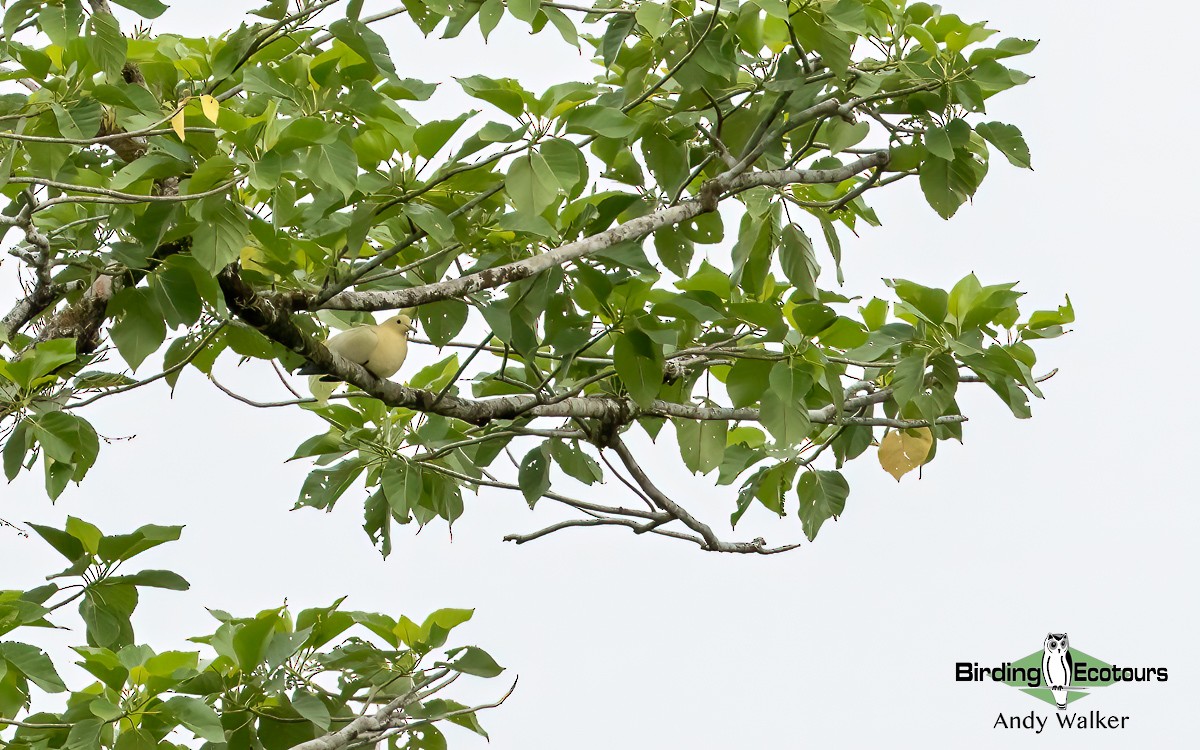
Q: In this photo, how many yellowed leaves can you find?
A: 3